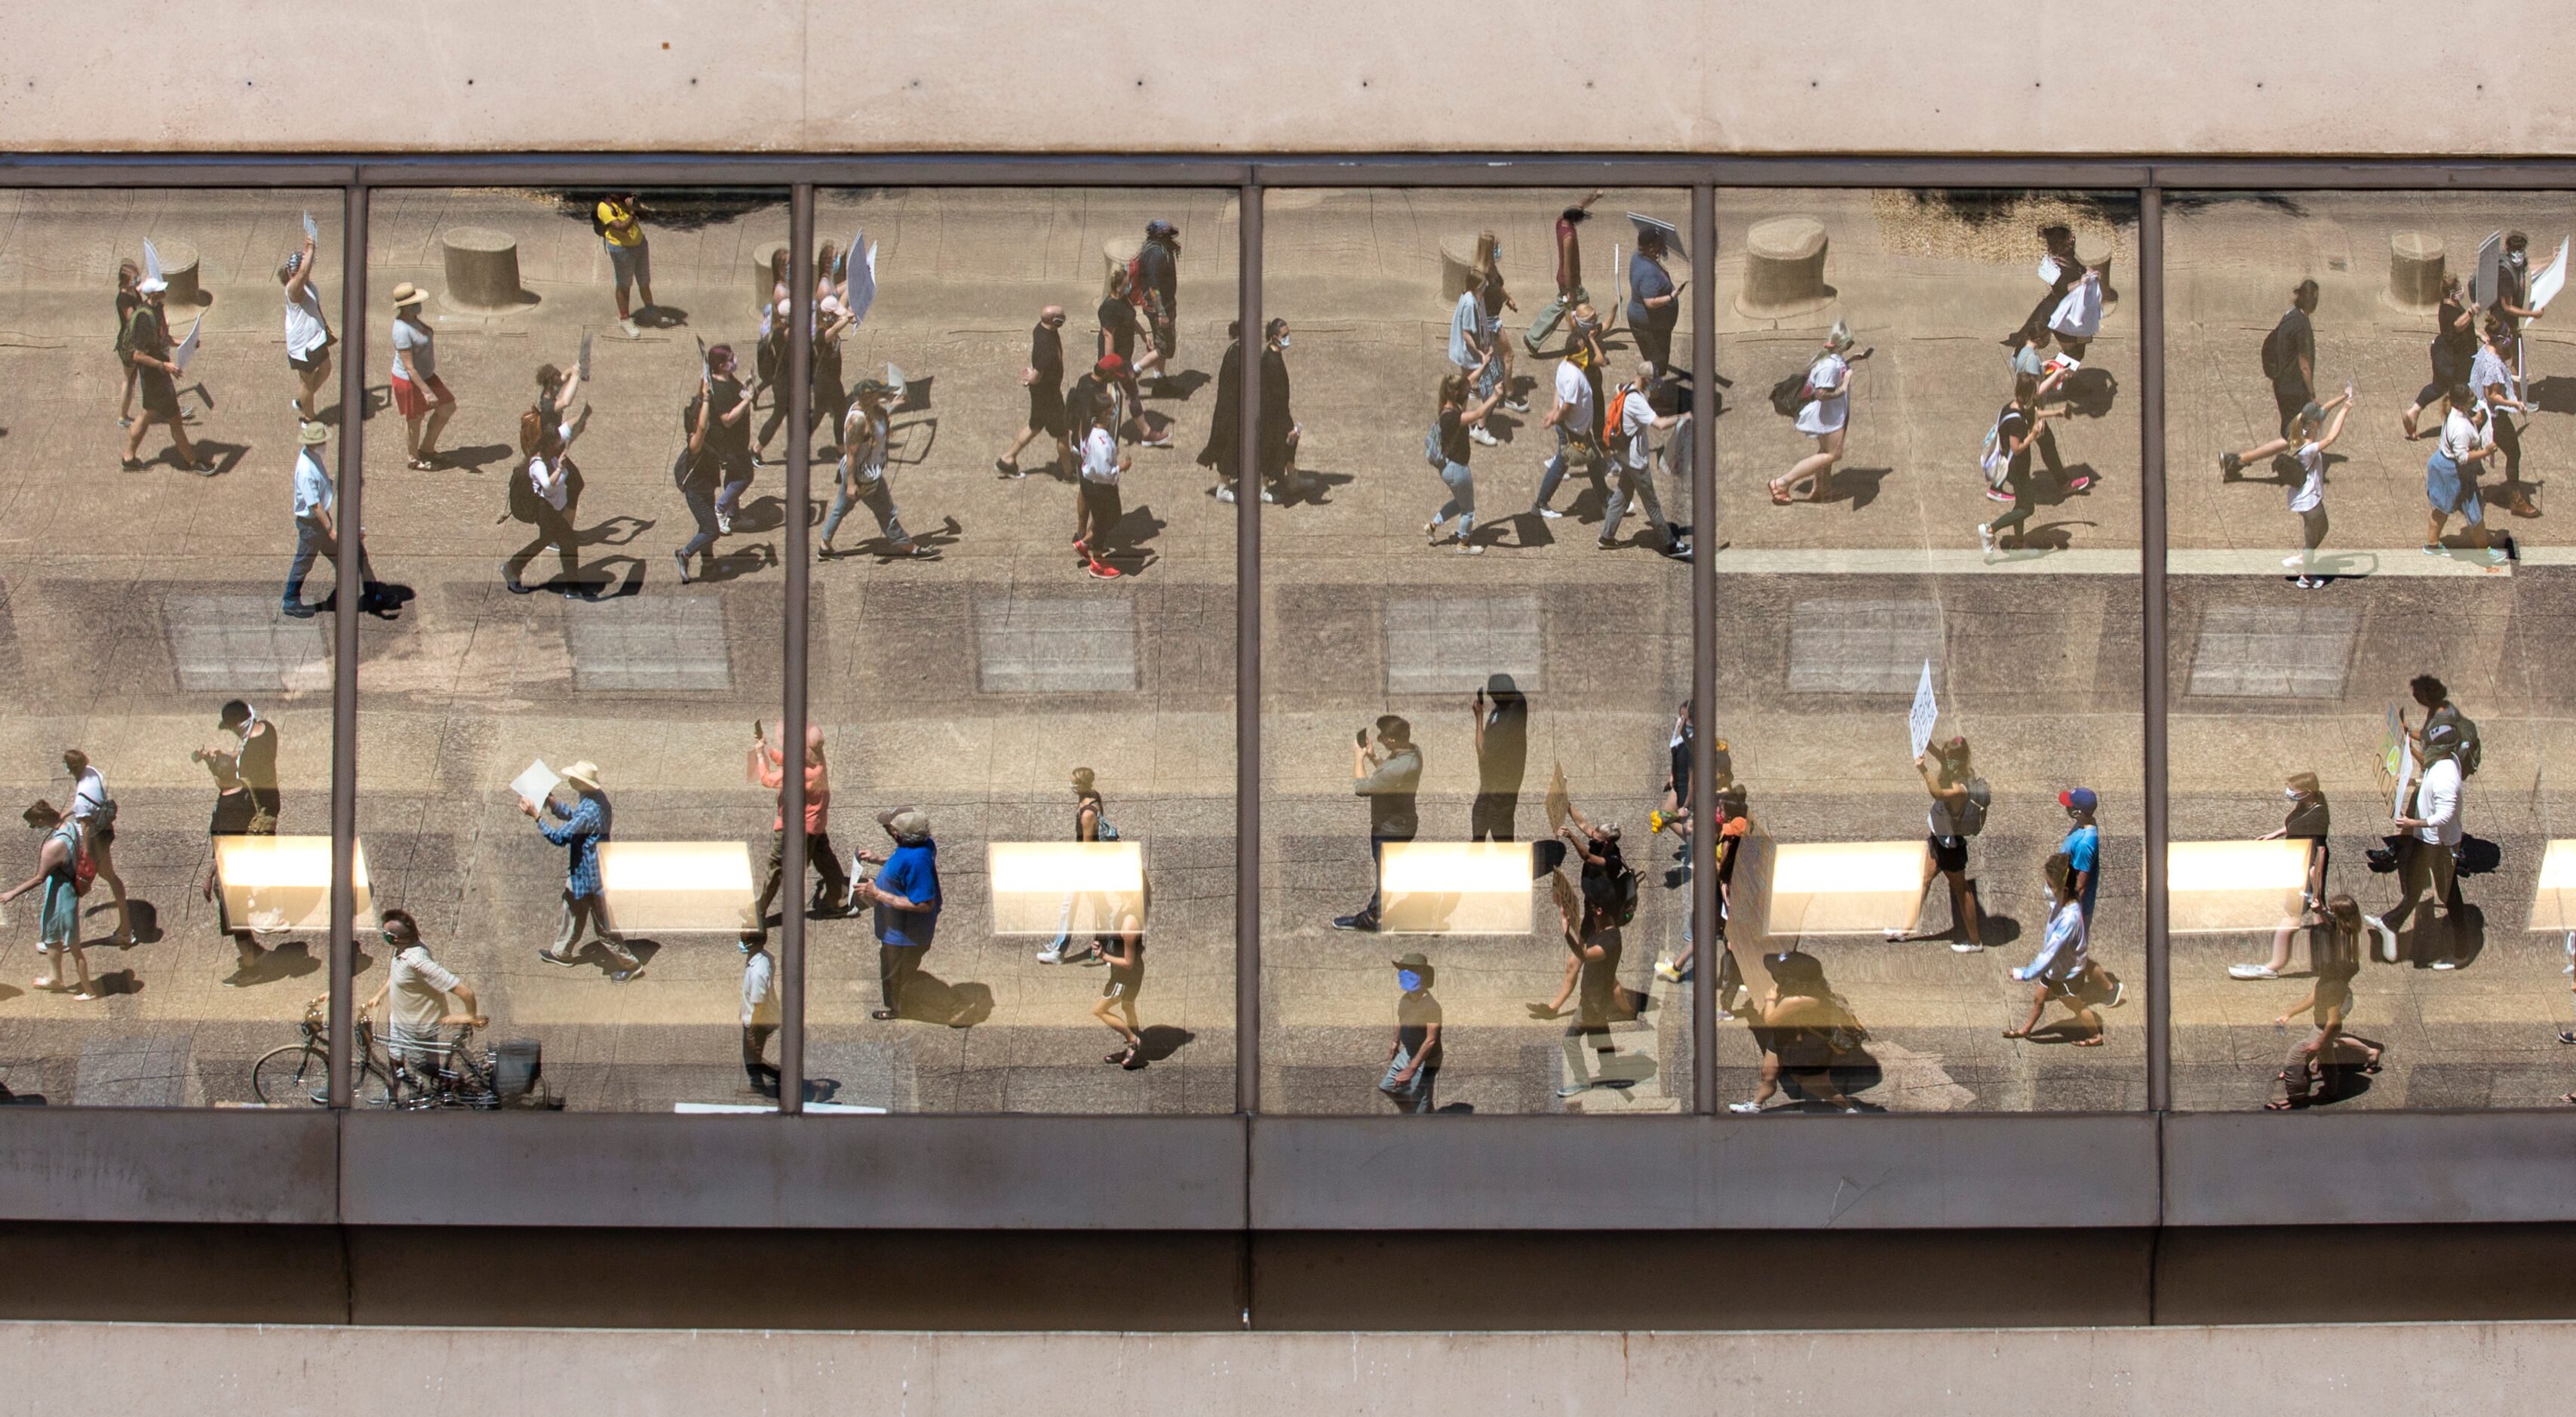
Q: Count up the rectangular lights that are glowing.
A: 7